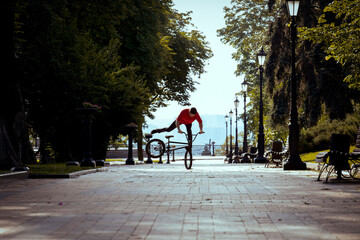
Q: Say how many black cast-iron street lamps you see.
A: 6